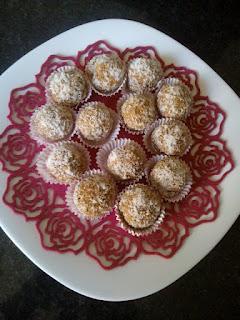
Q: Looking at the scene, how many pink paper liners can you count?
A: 13